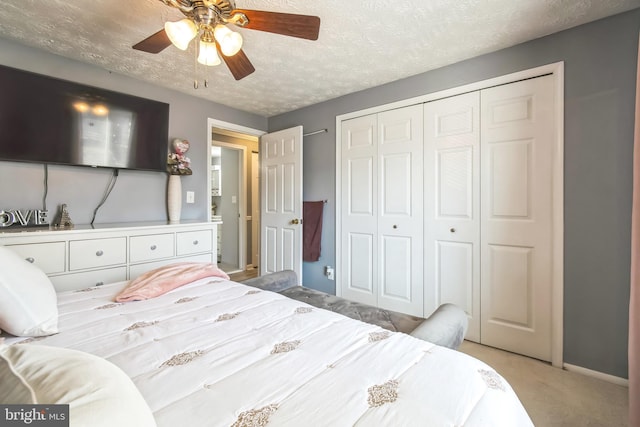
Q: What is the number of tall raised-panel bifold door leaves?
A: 4